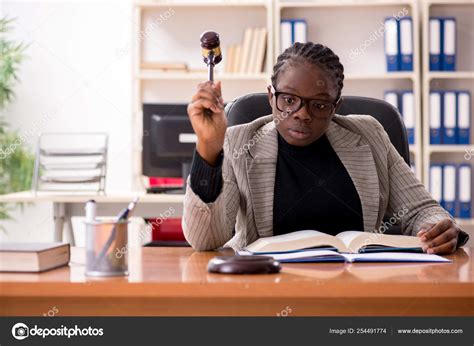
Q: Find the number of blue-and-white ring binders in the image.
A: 14